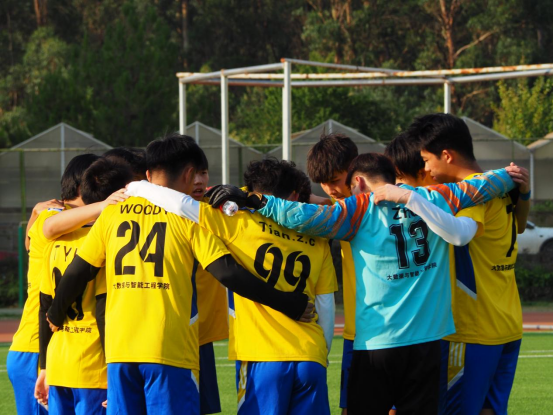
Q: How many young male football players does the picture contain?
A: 11